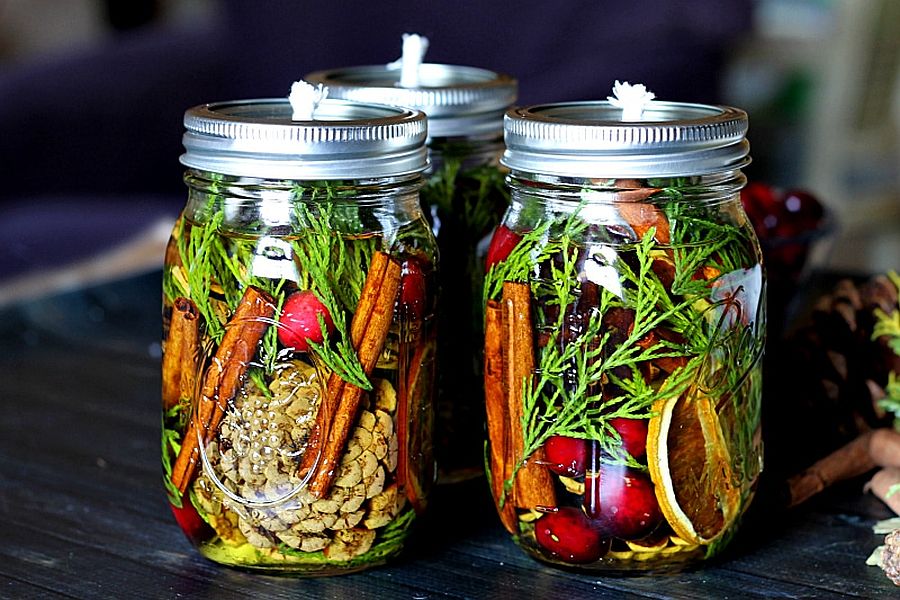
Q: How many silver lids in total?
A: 3